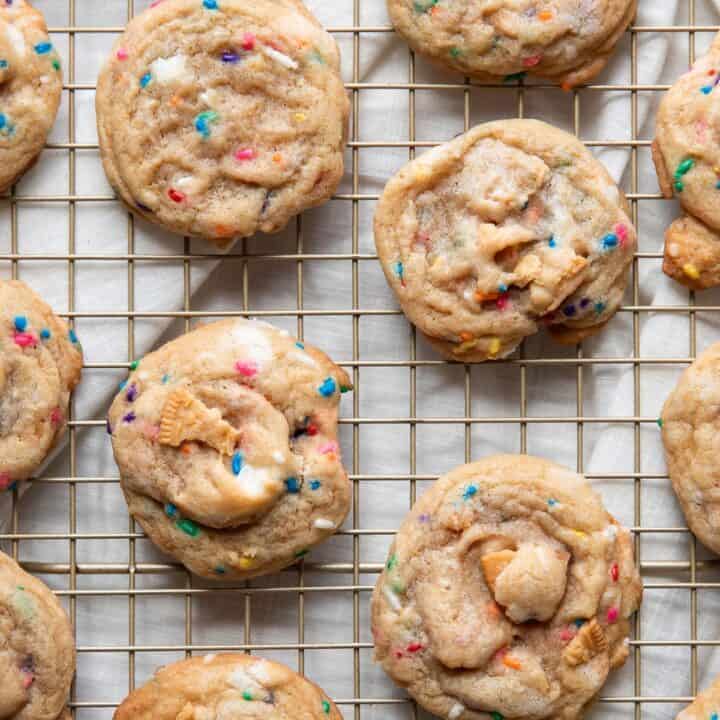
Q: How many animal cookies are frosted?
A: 0